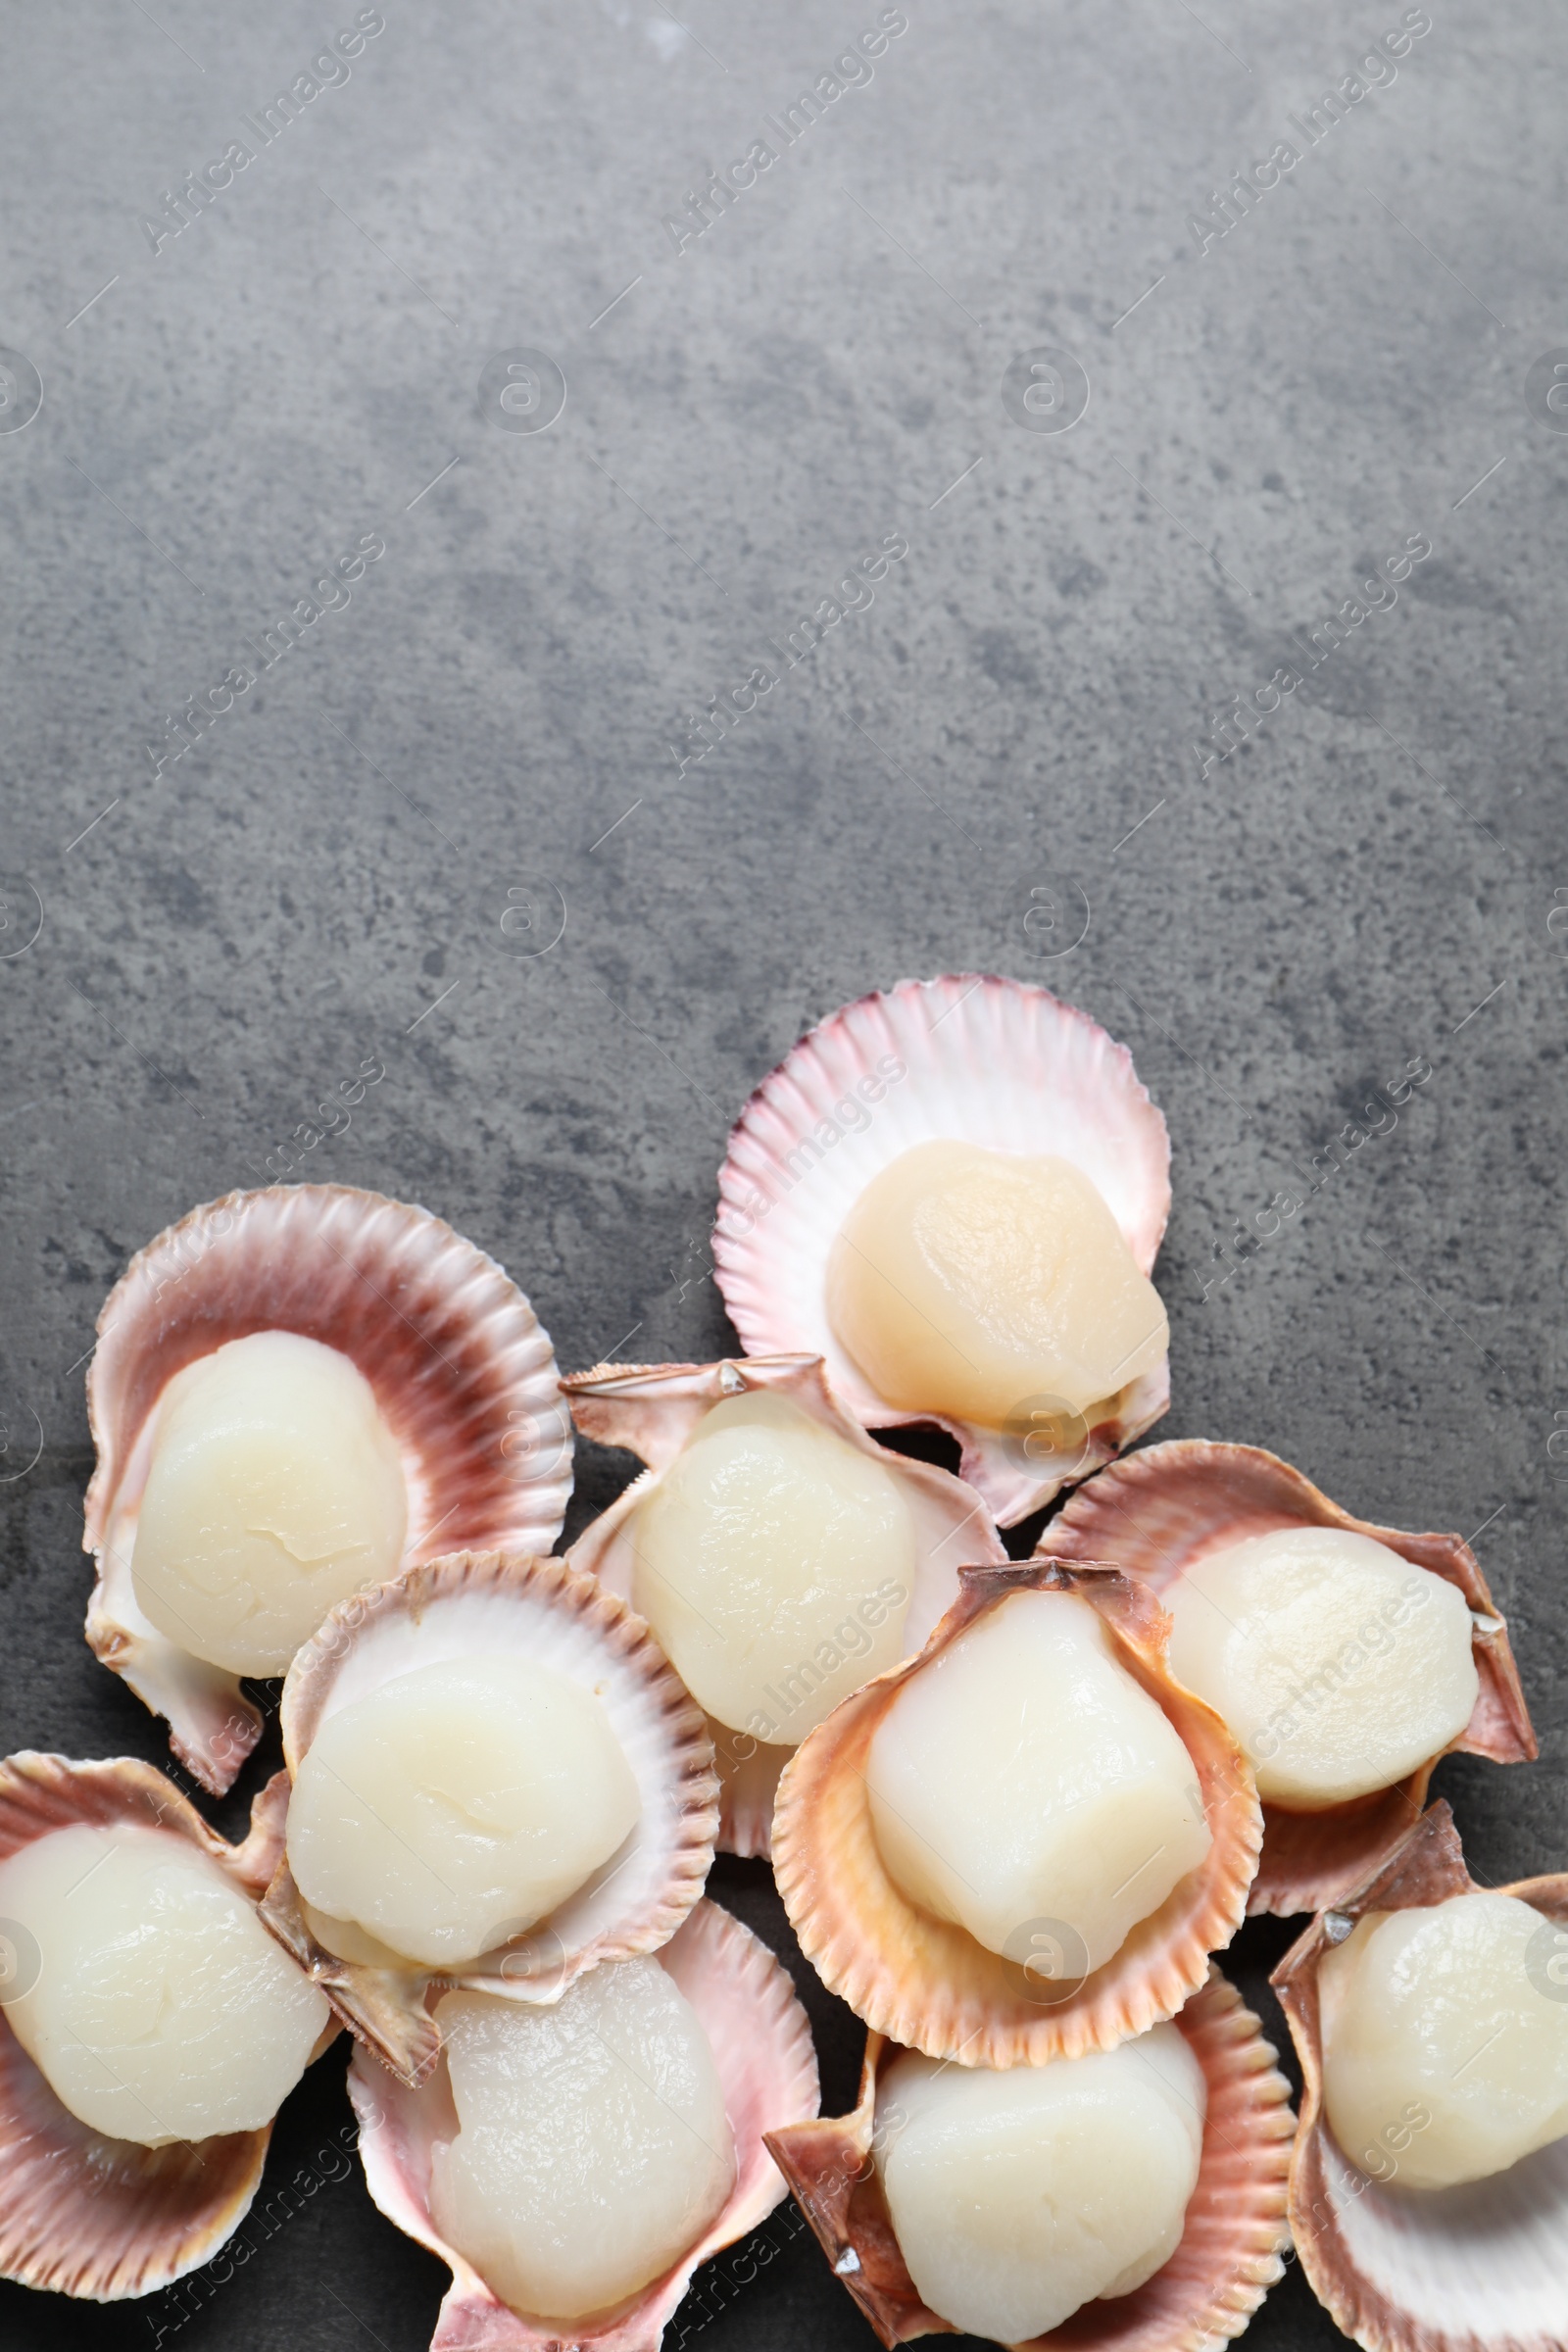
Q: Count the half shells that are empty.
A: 0